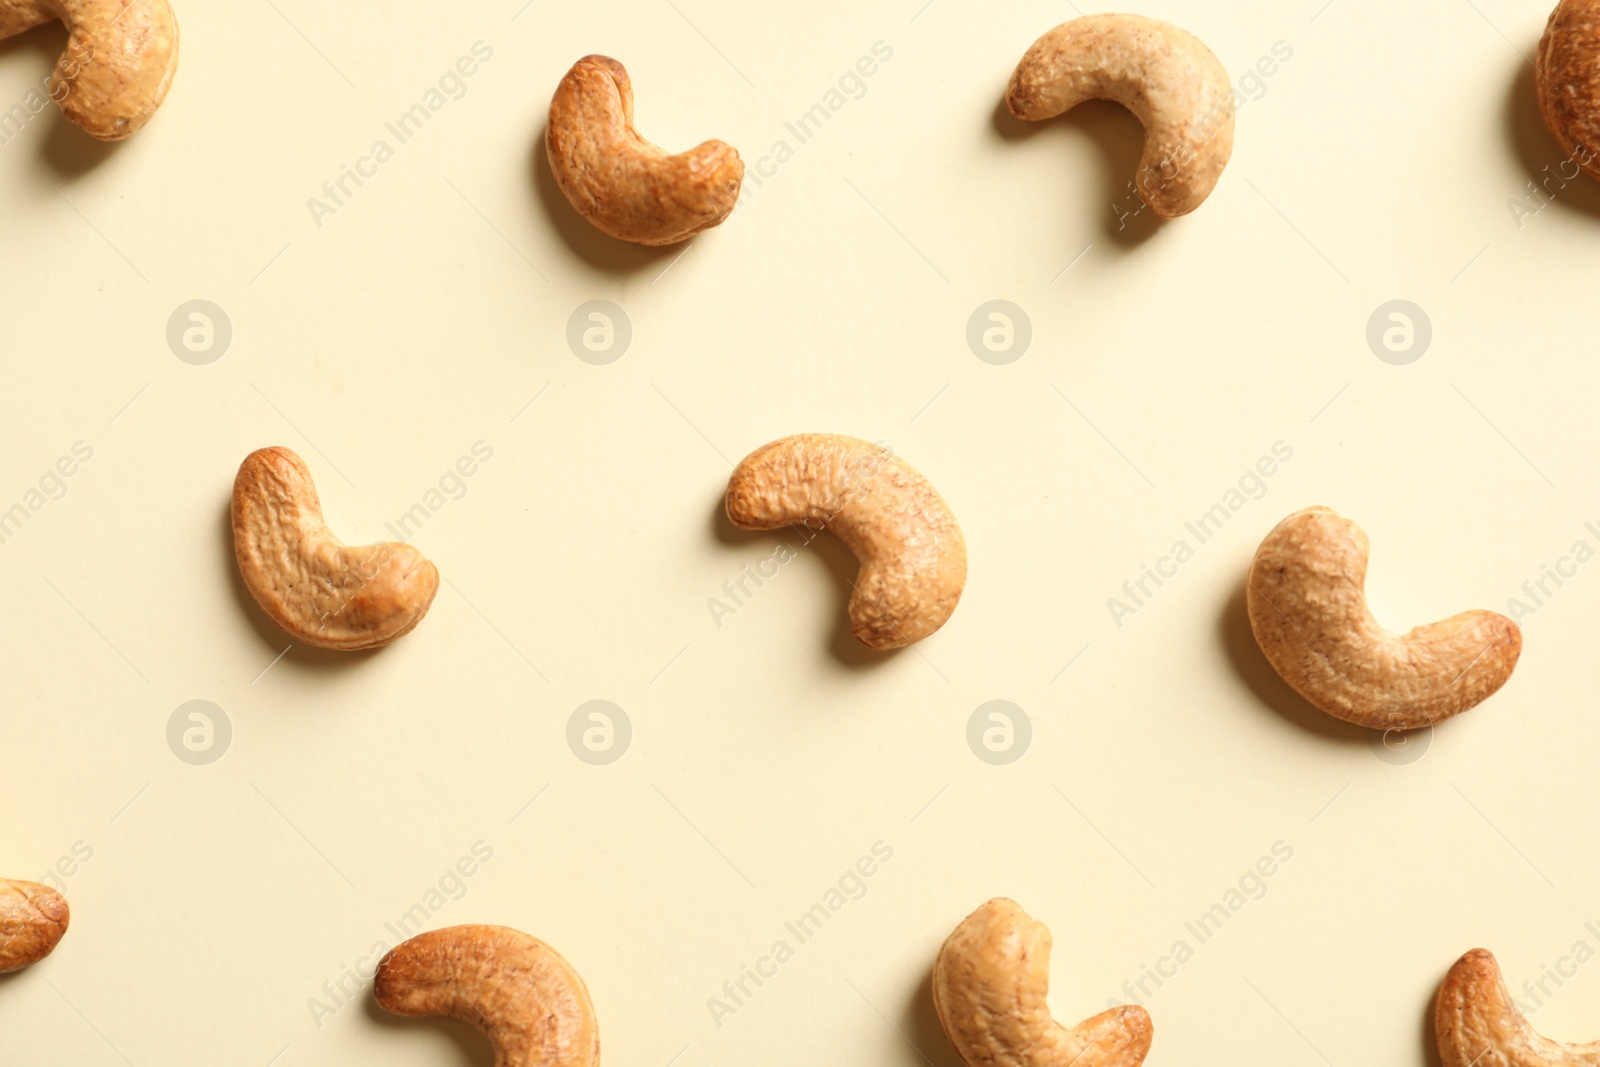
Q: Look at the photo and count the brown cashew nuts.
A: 11